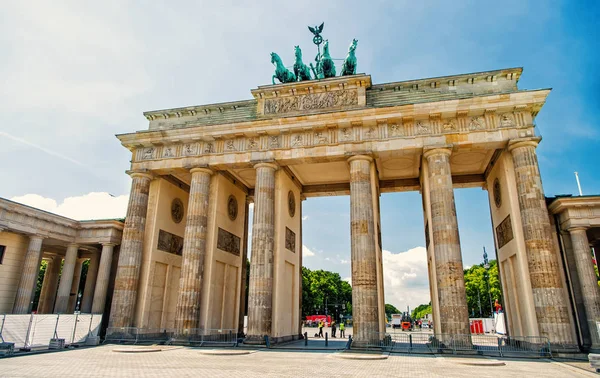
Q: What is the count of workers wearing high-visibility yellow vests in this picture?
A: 2